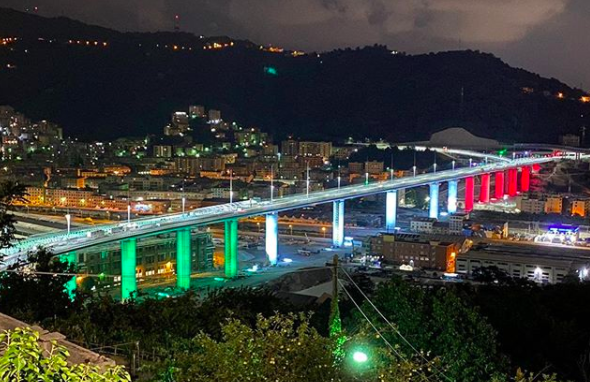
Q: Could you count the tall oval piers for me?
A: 14